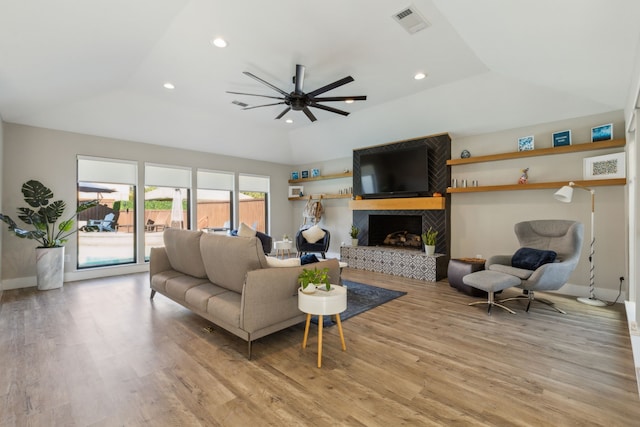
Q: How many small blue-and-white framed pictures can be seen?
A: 6